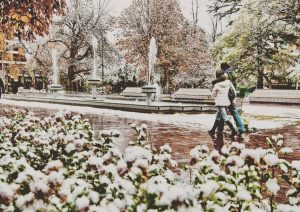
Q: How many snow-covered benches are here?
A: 3